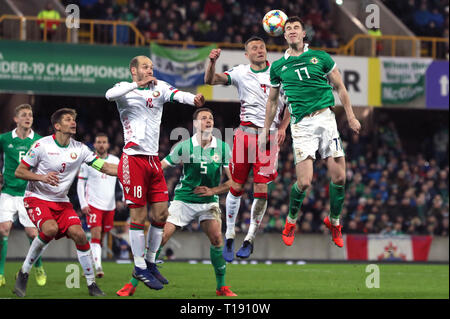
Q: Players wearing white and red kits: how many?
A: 4